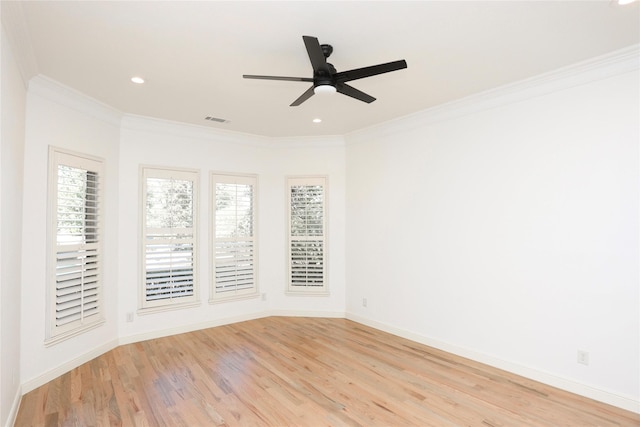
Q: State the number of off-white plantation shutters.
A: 4